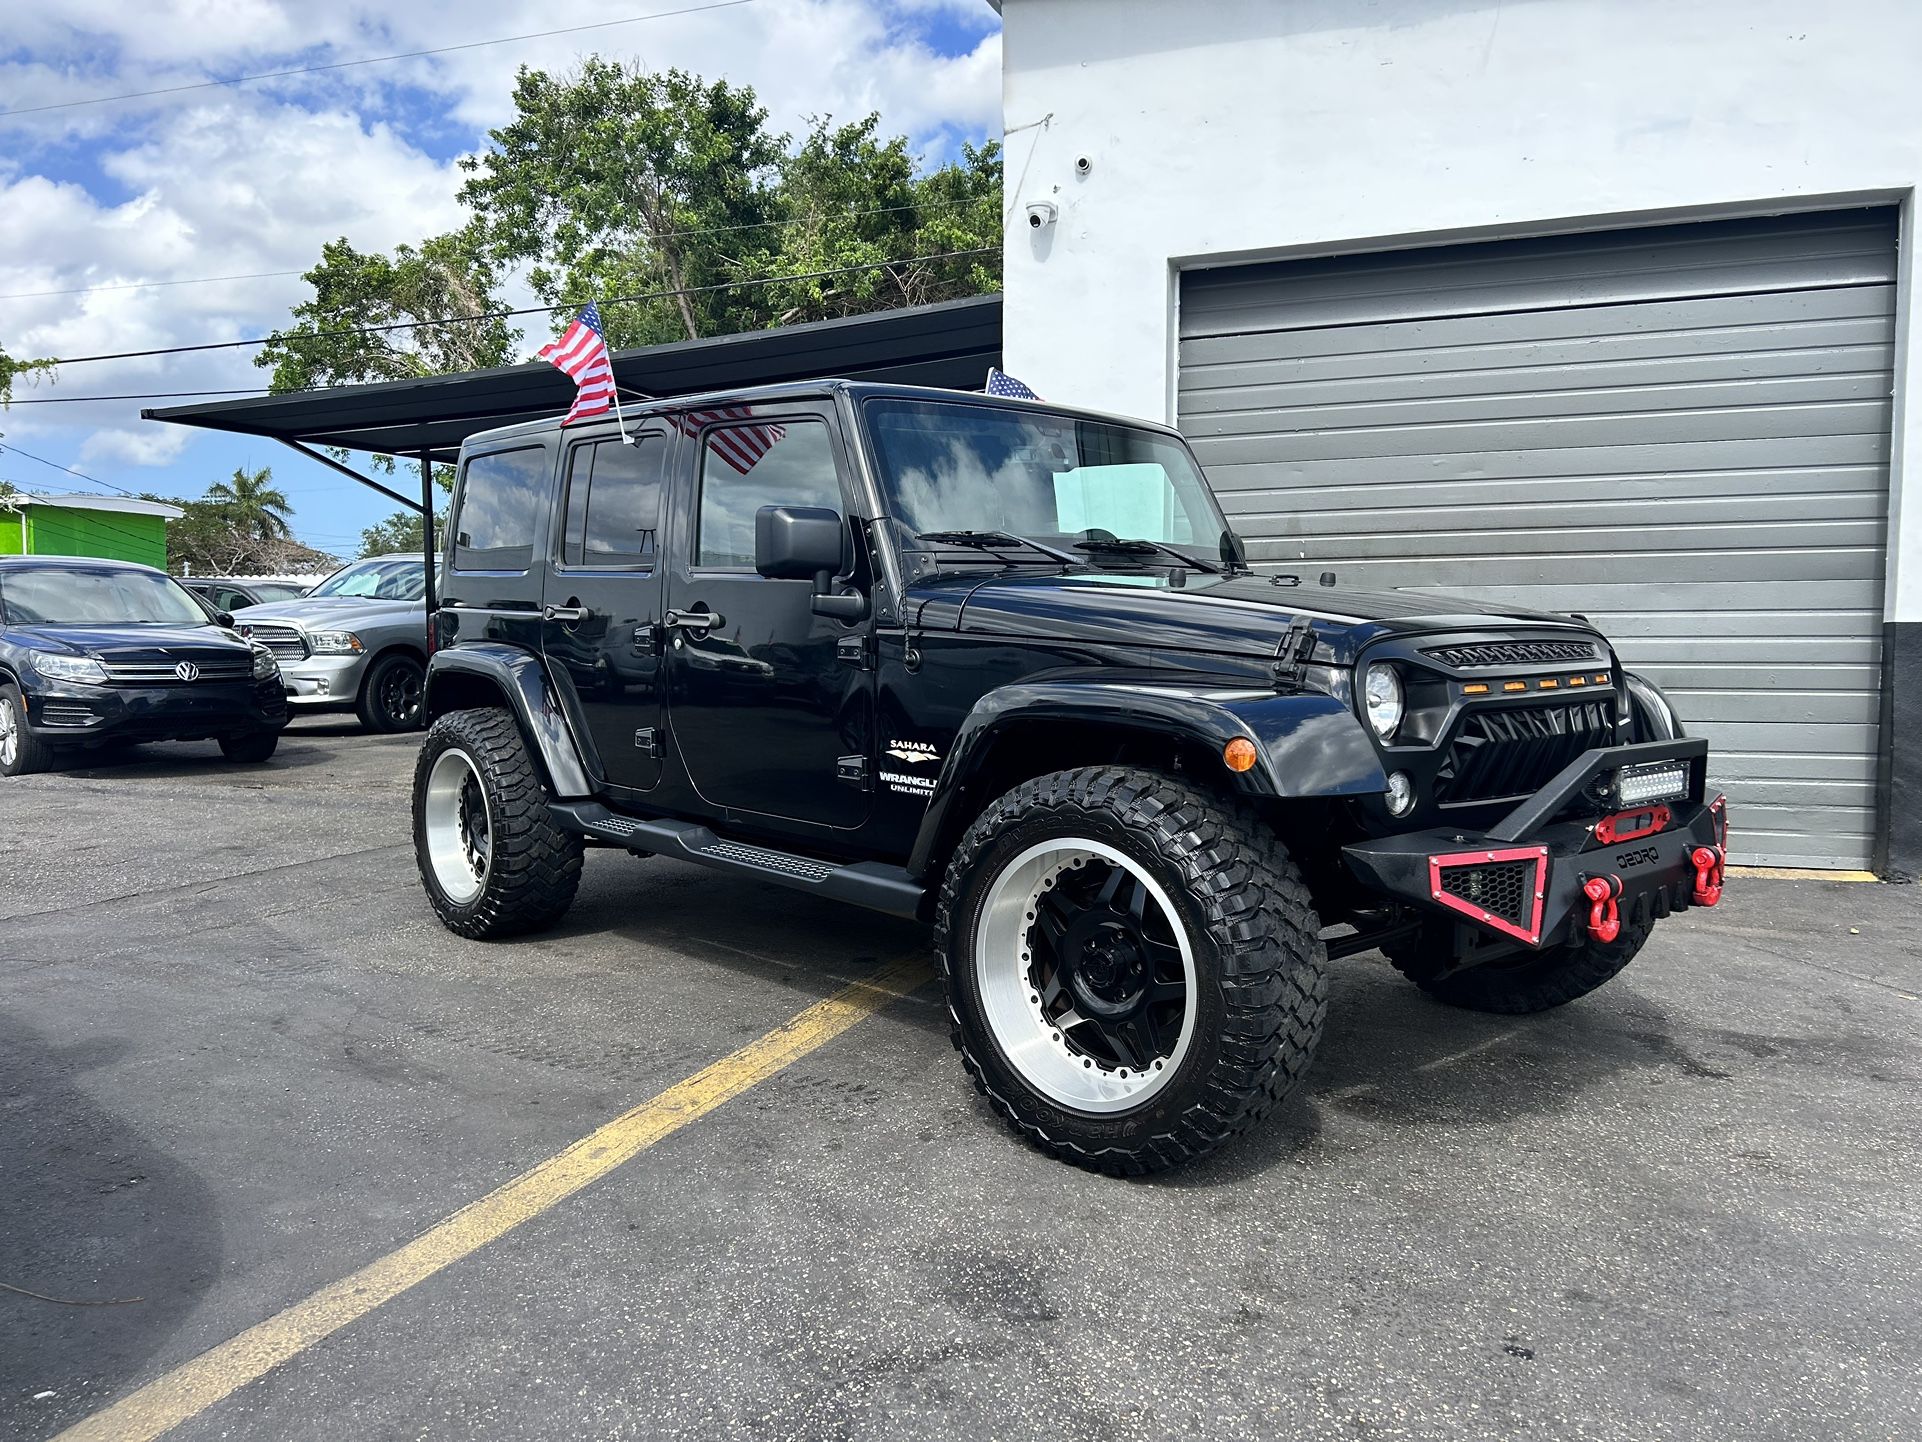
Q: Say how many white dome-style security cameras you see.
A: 2